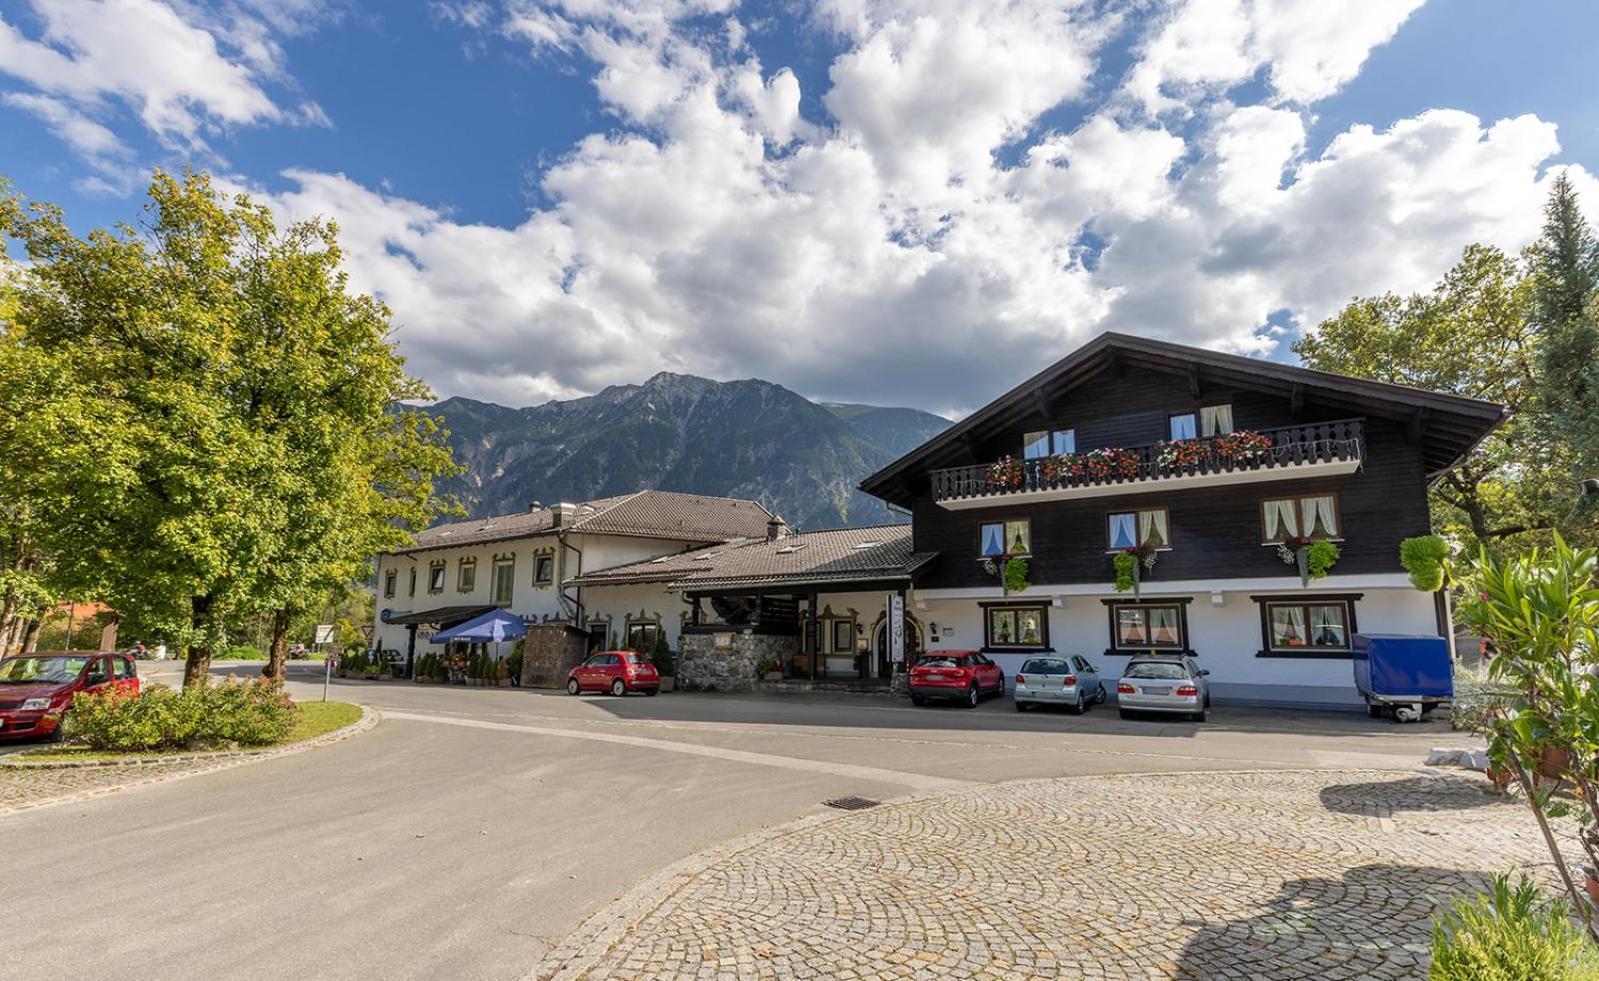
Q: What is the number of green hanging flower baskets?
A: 4